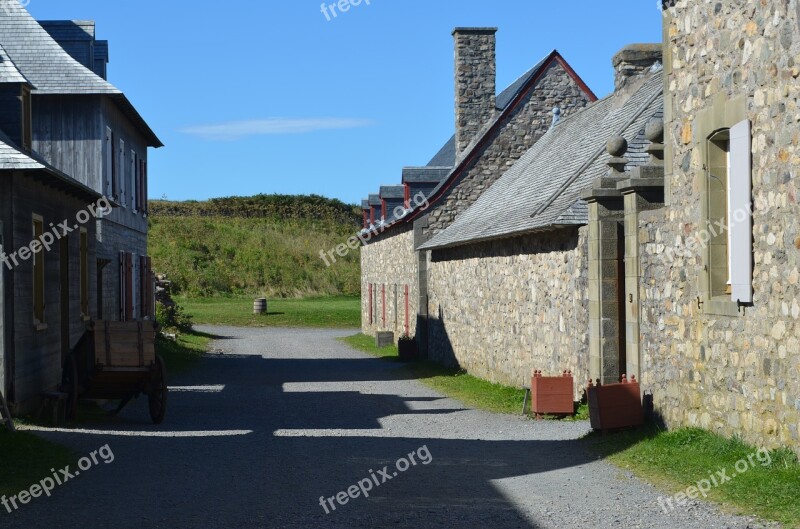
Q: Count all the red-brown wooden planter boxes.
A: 2